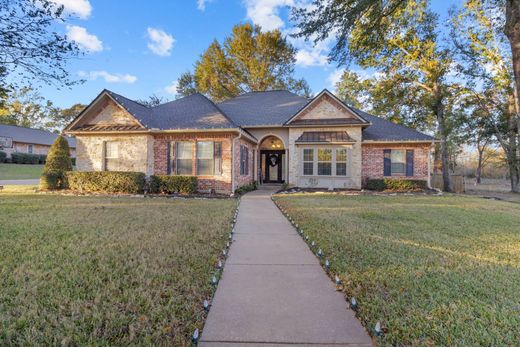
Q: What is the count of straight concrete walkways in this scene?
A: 1